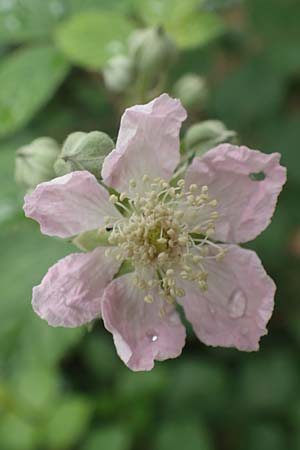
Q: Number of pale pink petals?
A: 6